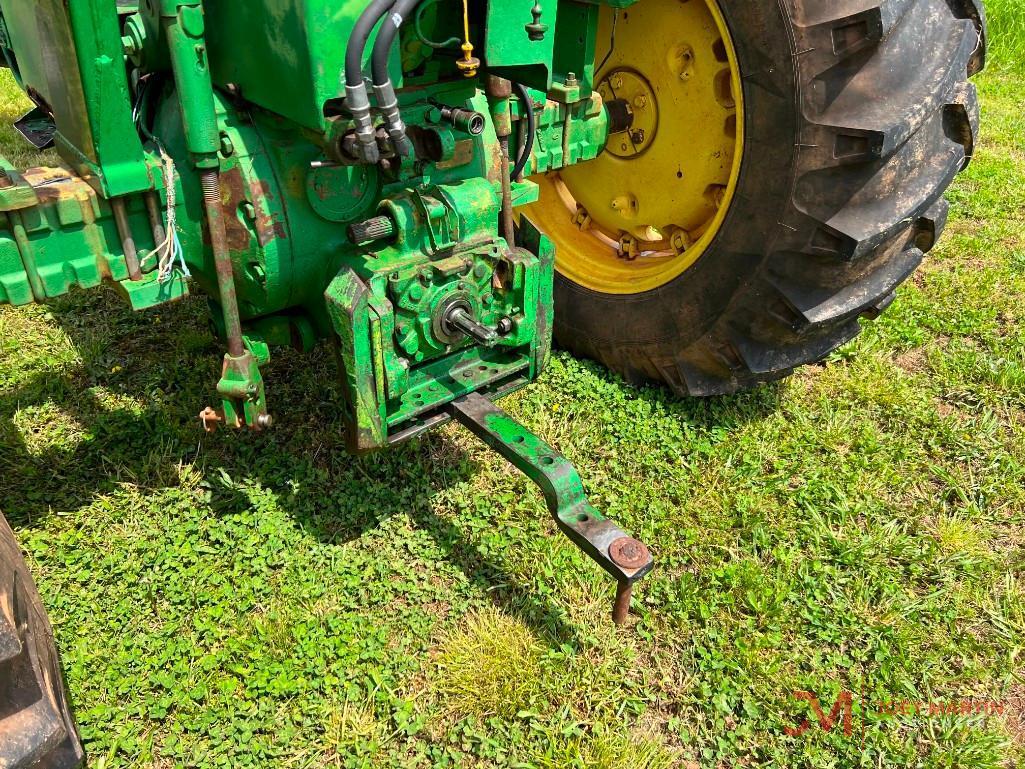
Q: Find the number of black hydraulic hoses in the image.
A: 2